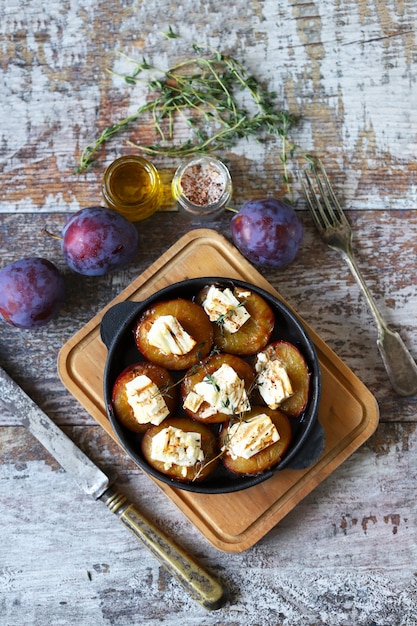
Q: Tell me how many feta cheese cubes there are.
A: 7